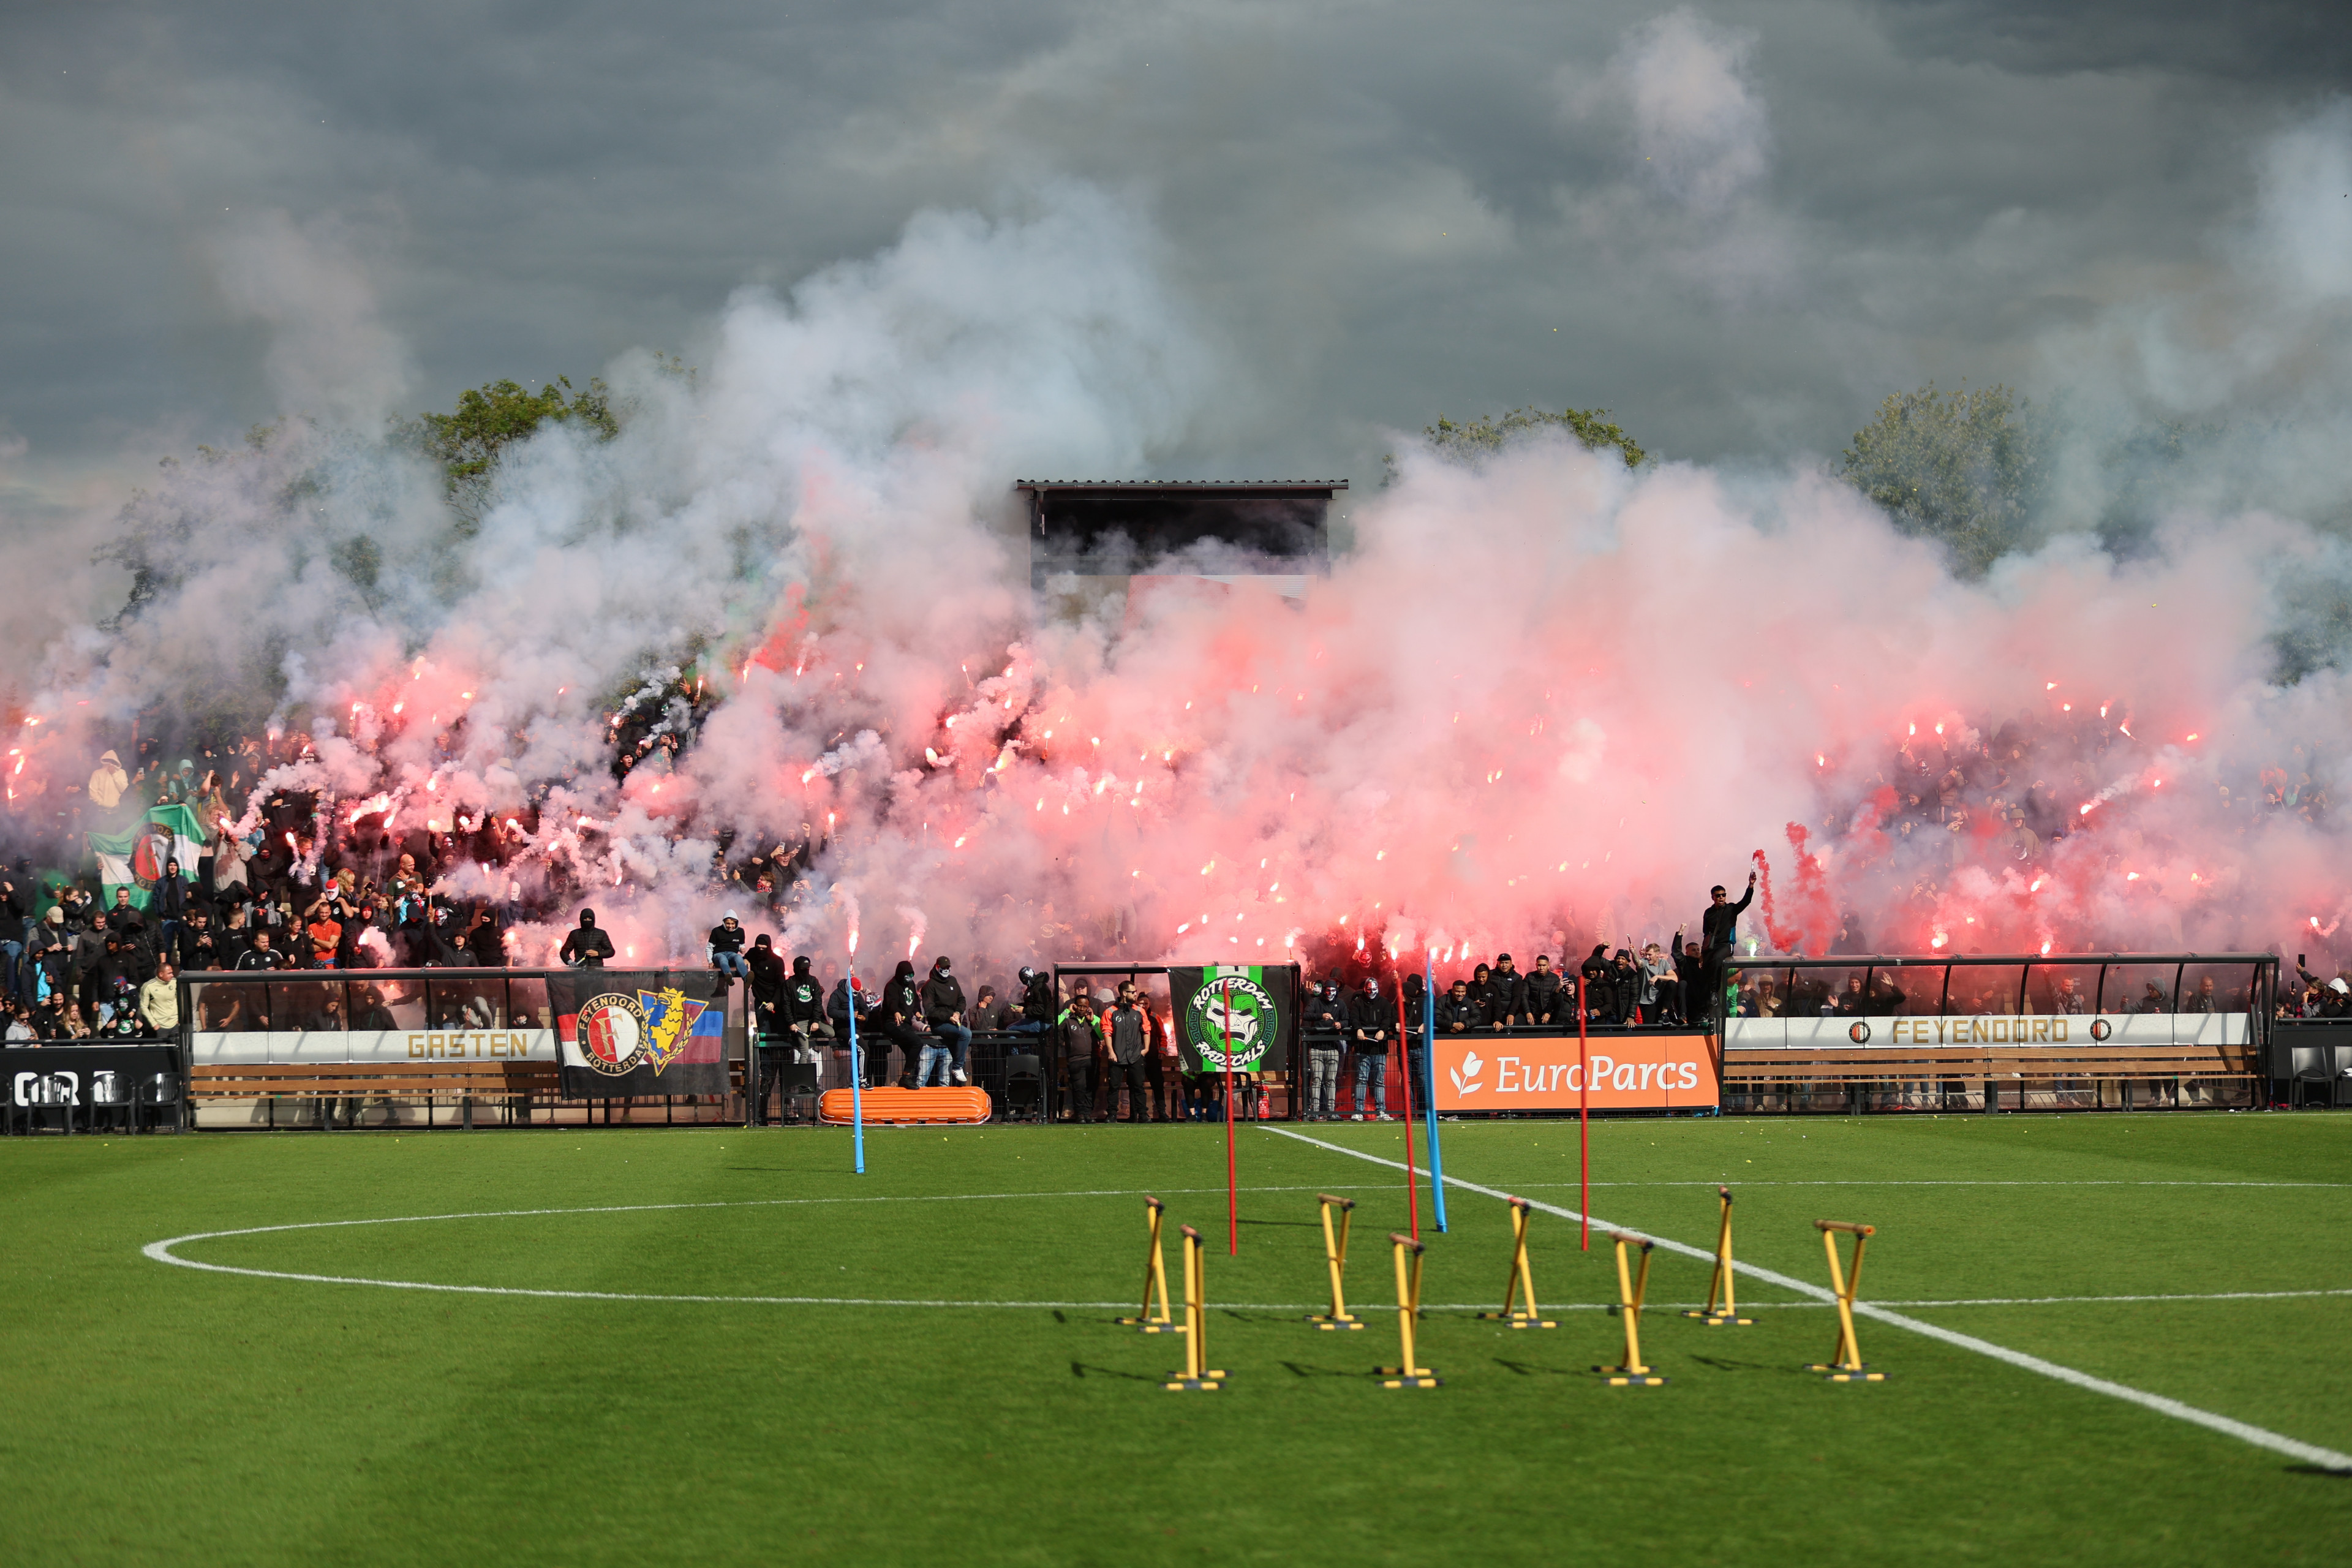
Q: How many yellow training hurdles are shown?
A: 8